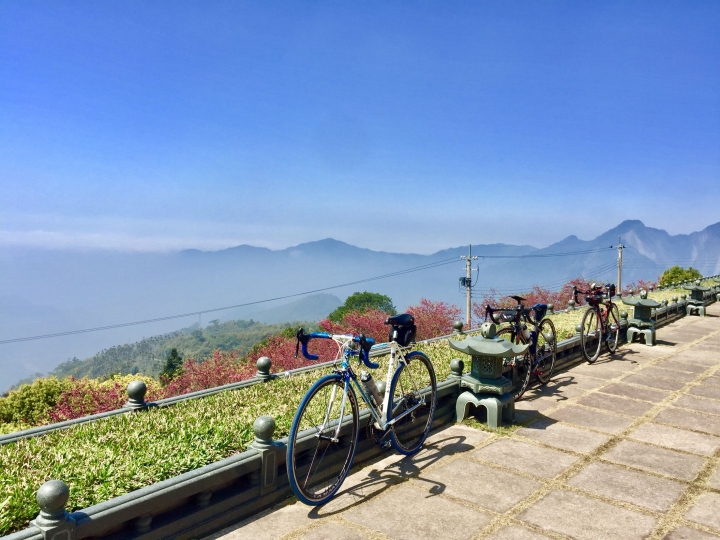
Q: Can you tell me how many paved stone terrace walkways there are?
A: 1